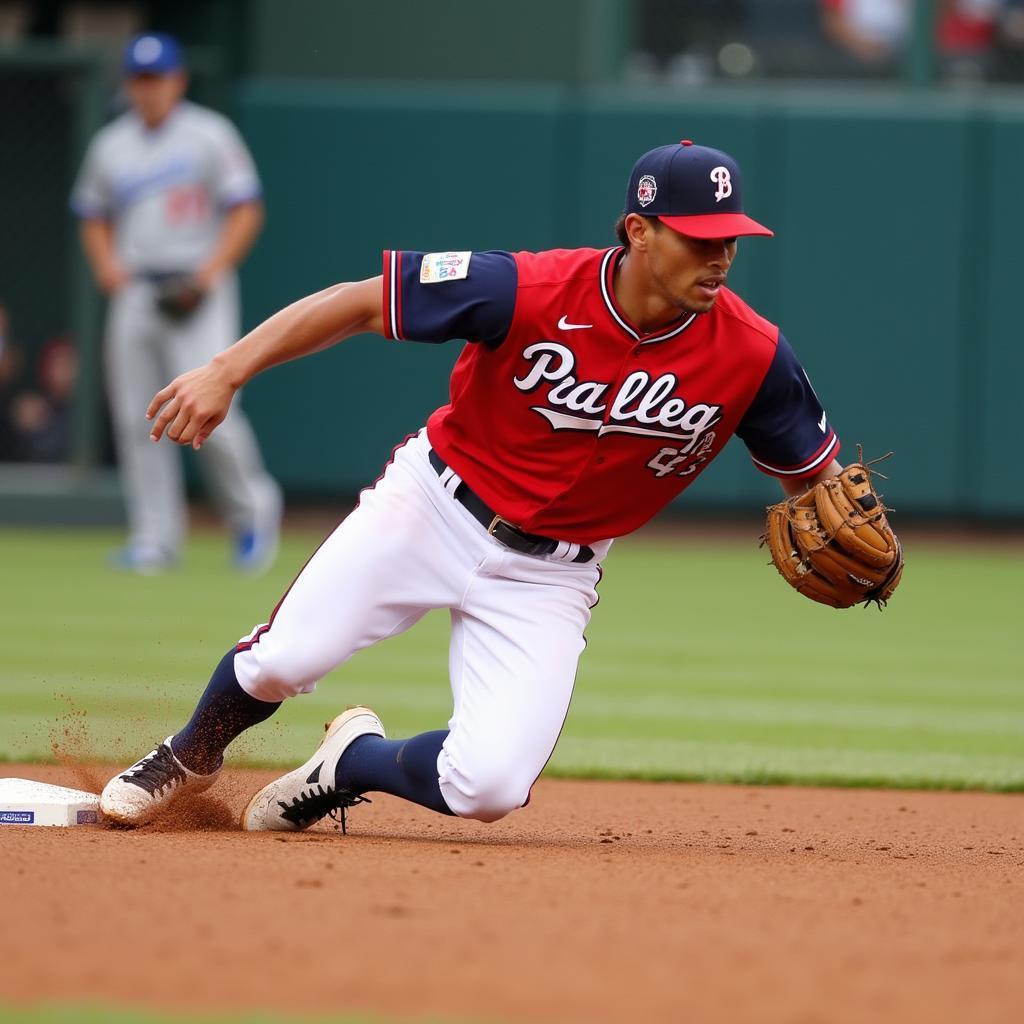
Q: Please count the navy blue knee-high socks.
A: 2